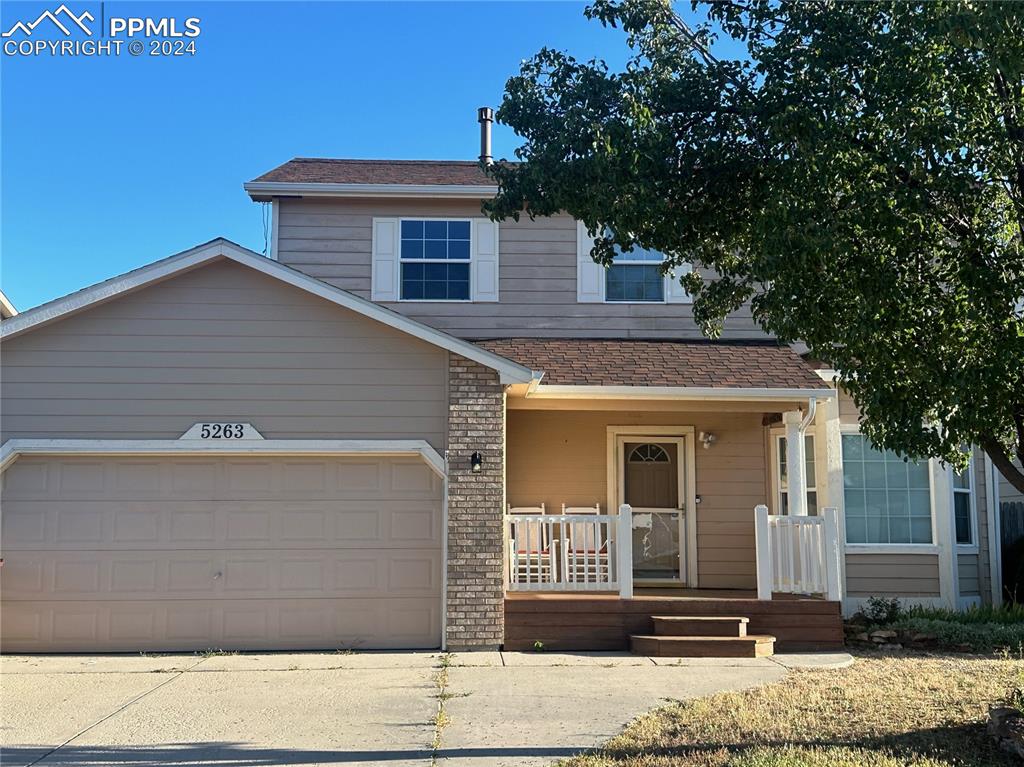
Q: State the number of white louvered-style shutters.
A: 4